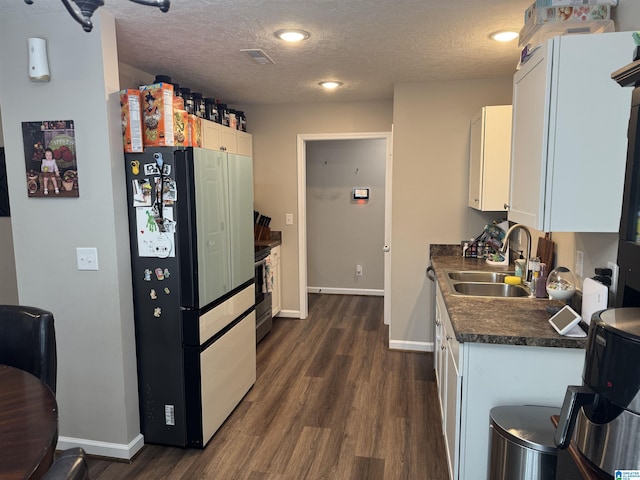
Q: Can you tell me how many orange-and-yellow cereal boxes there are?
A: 4